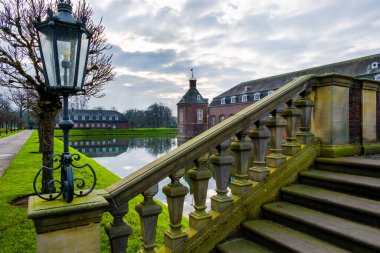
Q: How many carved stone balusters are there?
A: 10